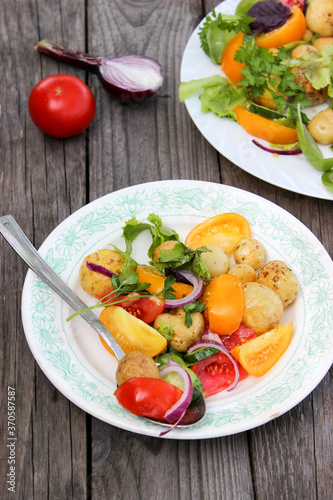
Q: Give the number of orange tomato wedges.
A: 8